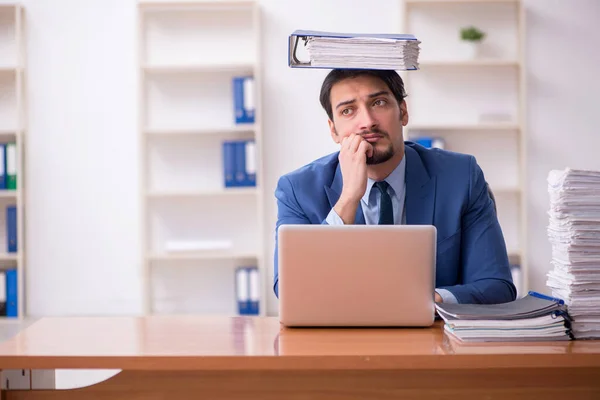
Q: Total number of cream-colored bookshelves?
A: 3